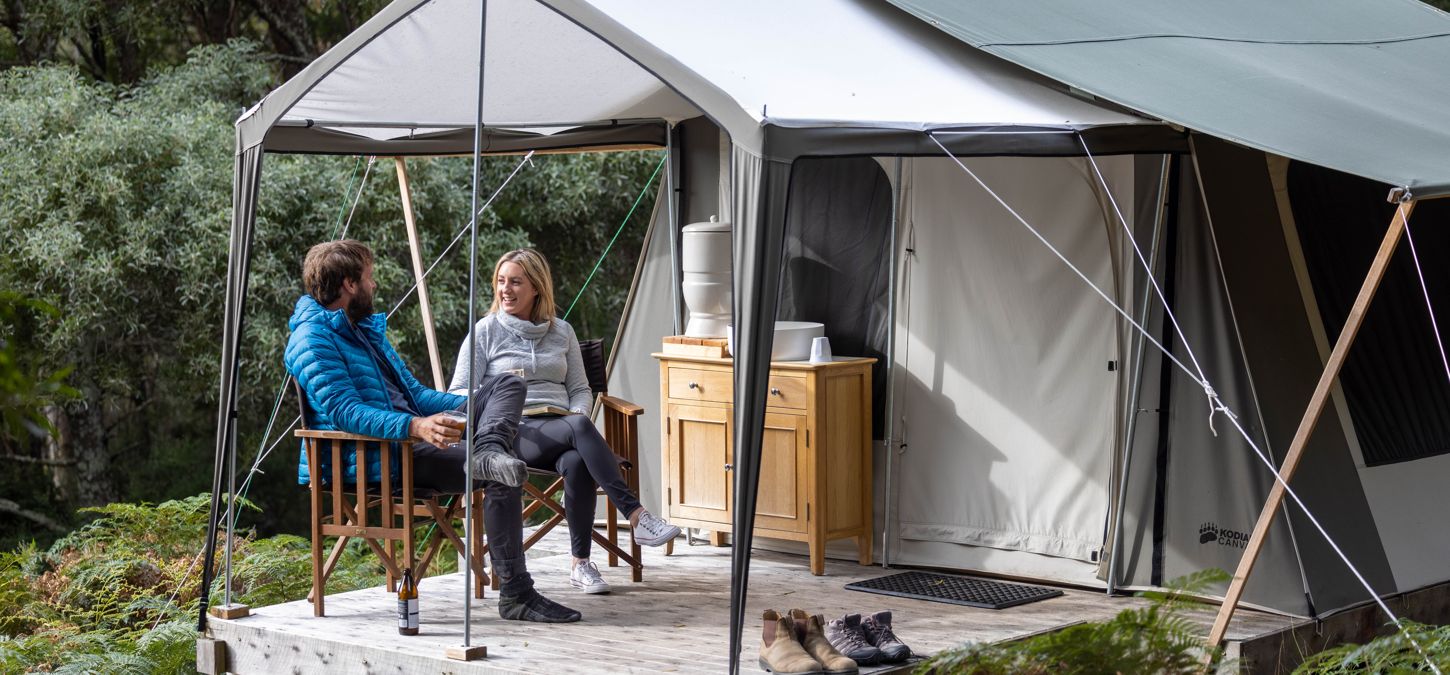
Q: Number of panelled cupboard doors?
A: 2